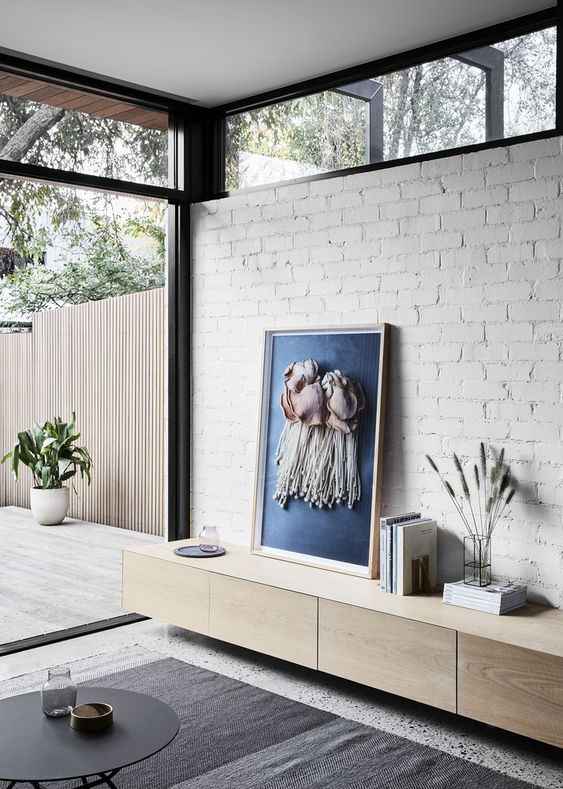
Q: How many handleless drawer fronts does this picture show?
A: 4